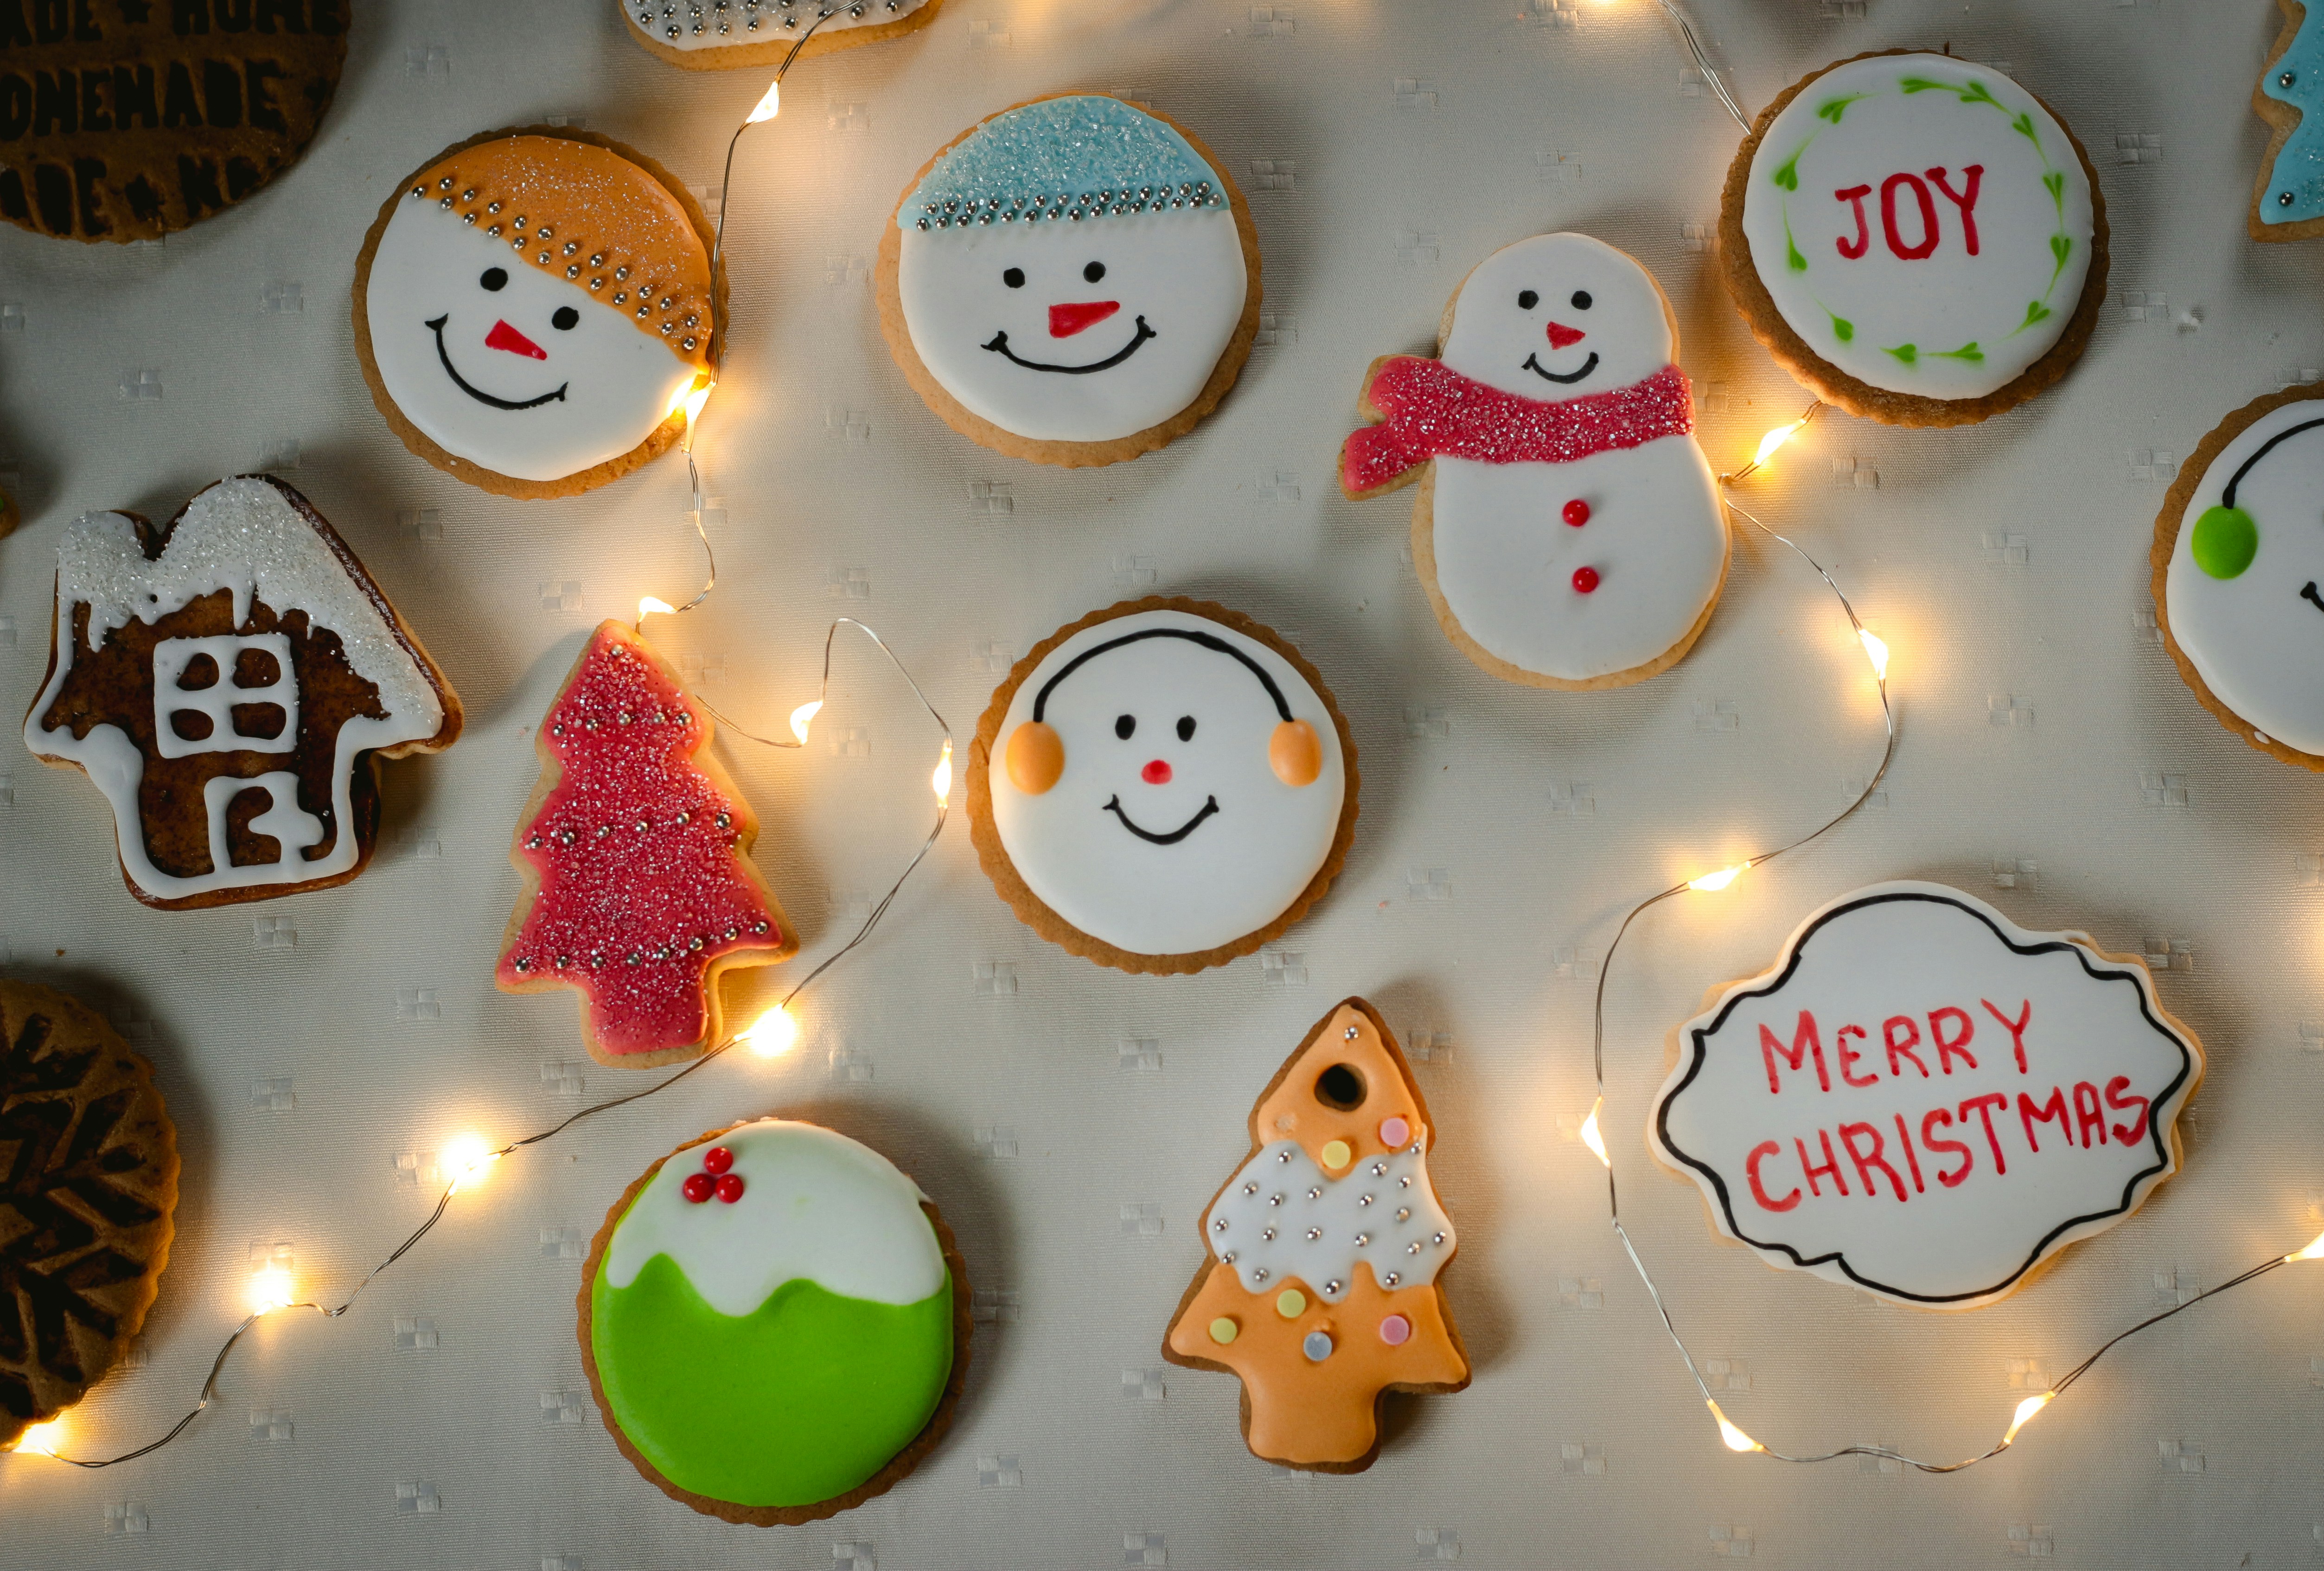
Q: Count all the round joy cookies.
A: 1